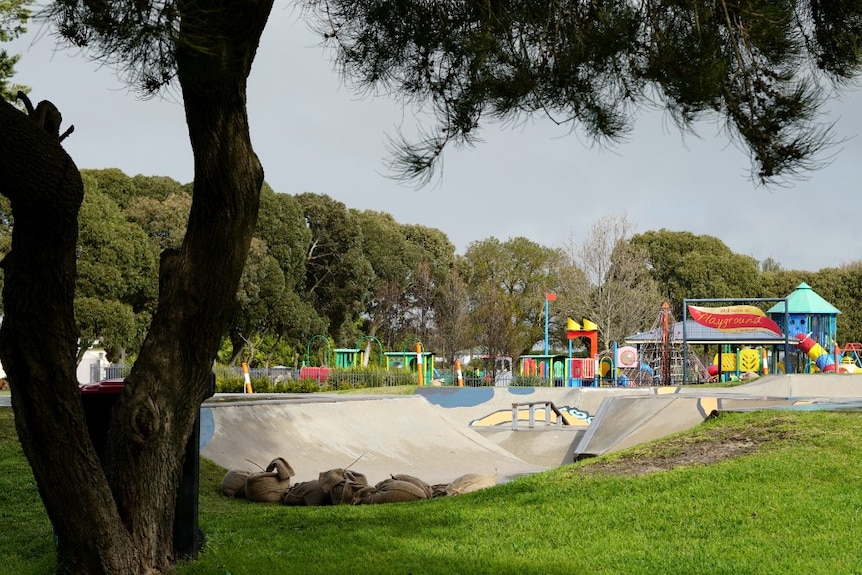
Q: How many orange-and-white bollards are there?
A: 4